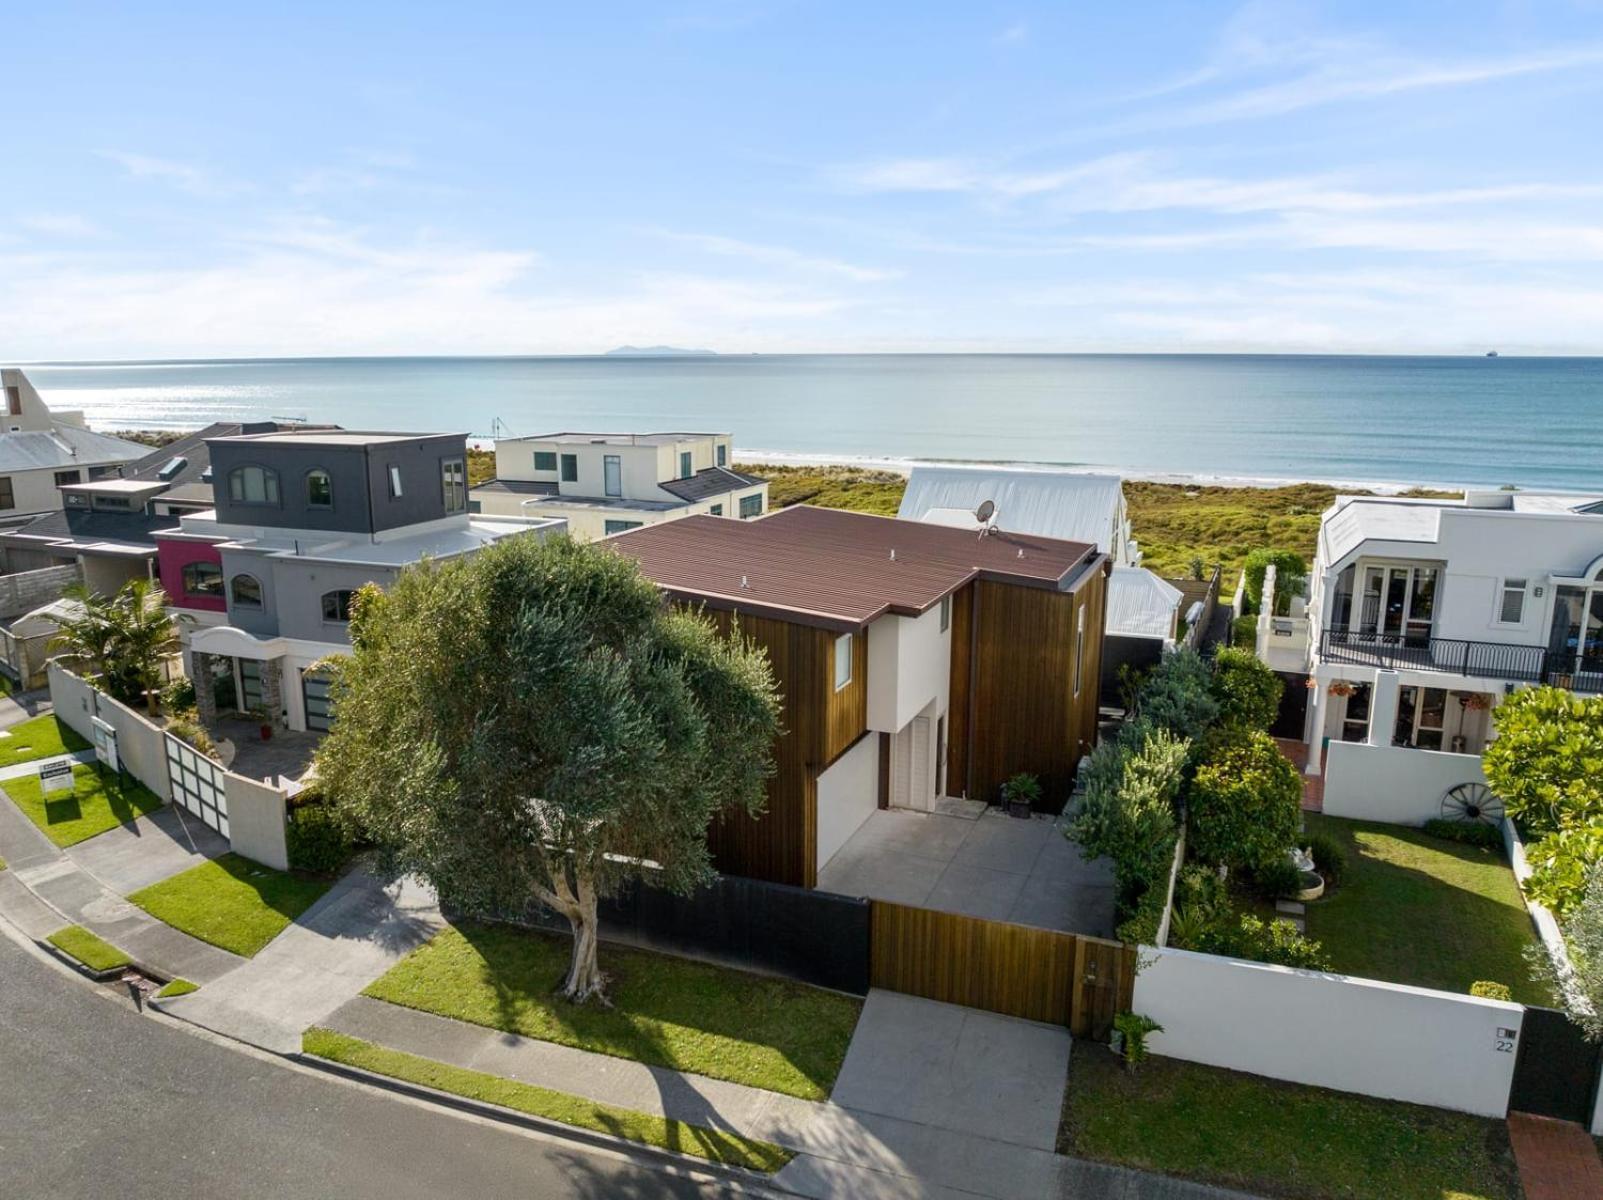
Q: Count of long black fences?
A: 1